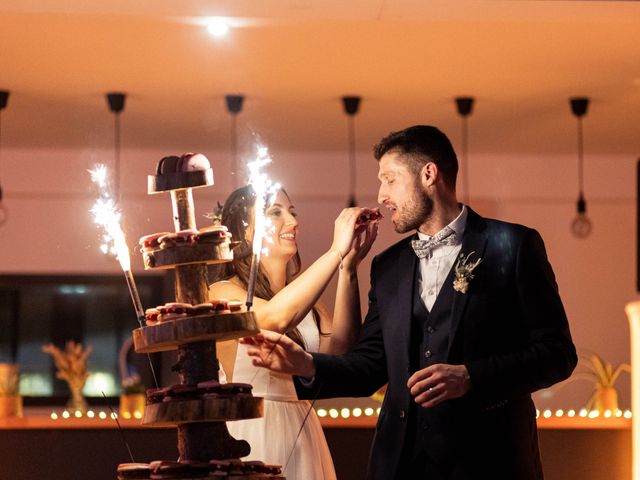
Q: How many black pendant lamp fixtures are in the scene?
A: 6